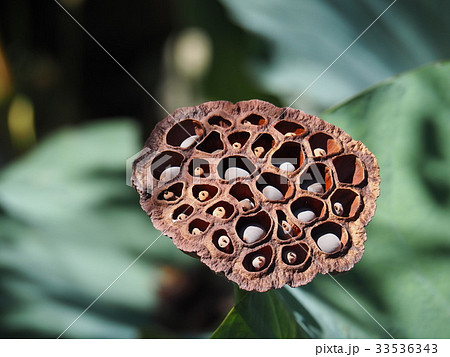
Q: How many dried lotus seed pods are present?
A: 1